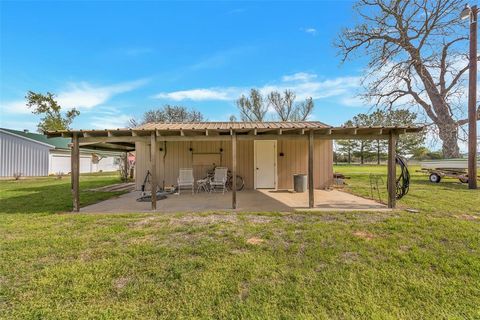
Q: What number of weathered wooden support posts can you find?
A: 5